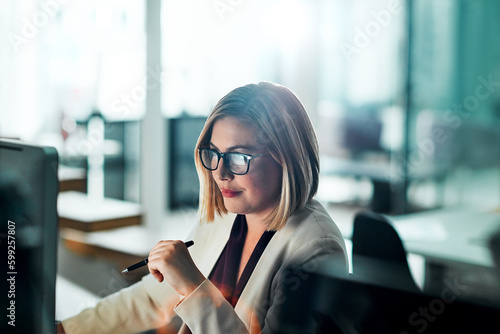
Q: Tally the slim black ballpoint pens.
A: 1